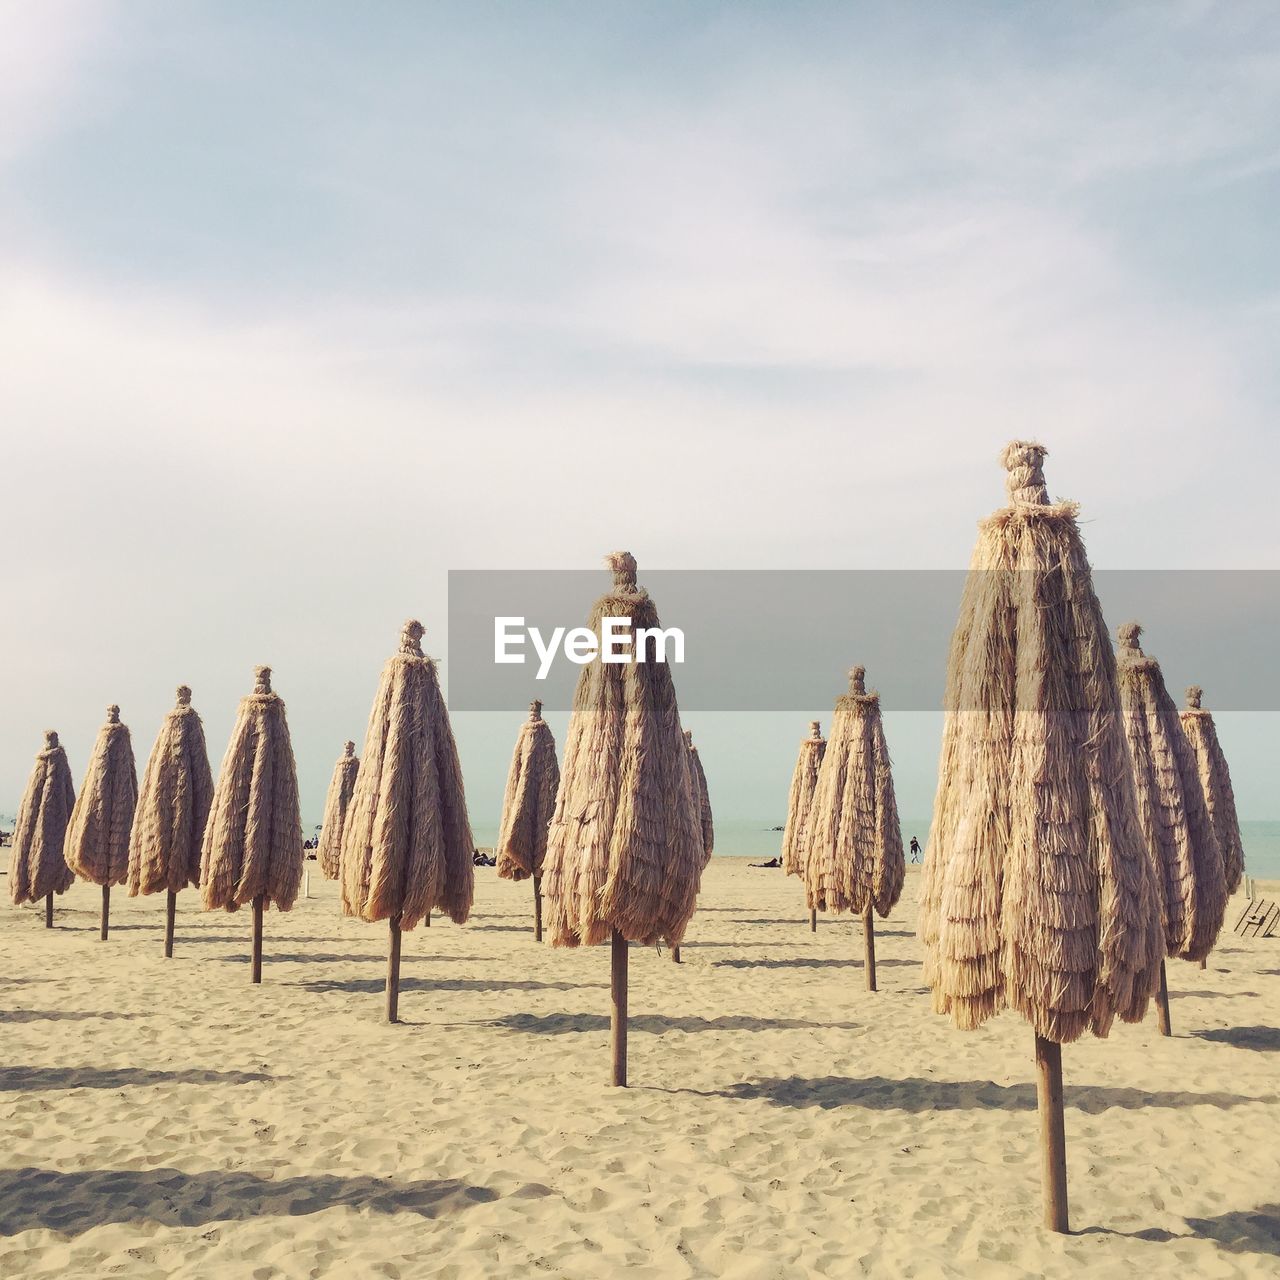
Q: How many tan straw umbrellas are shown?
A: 14